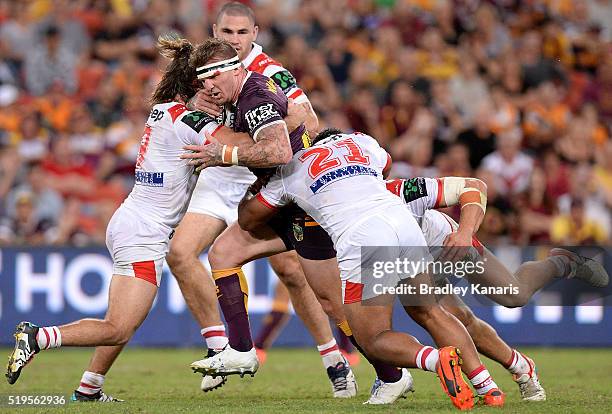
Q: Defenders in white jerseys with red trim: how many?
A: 4